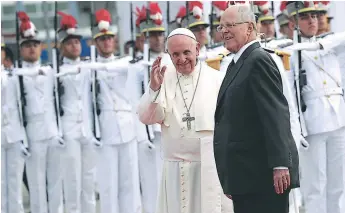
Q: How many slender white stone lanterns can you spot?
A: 0